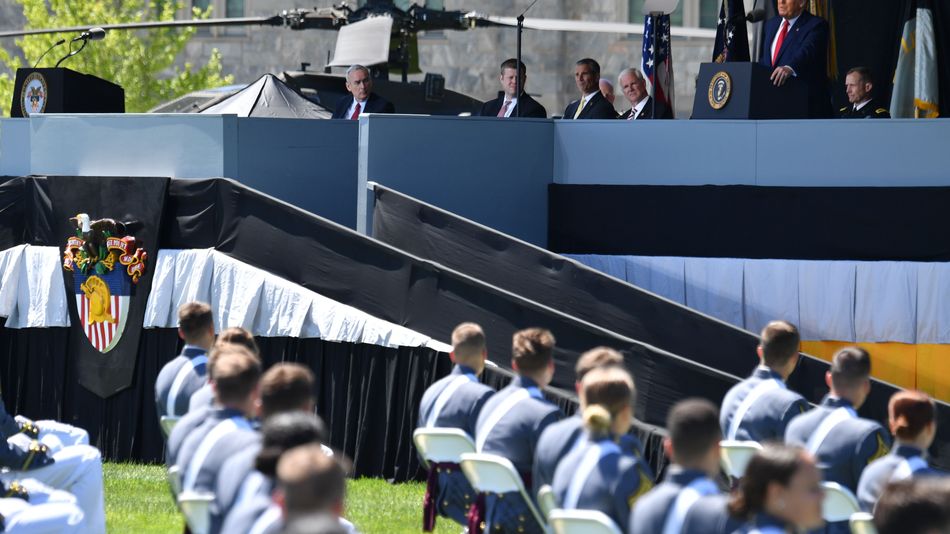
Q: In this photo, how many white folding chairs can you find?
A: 10